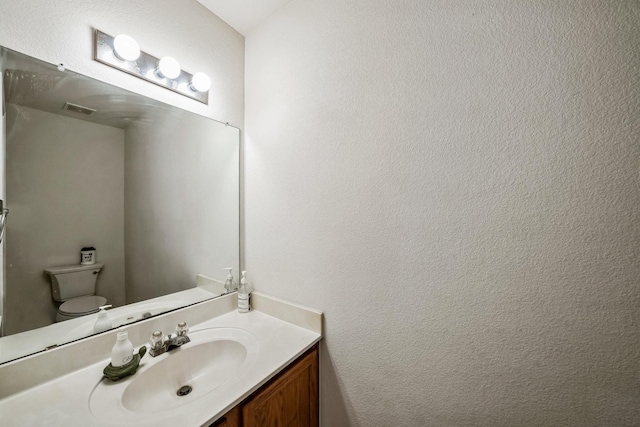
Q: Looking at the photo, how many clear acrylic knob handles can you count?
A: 2